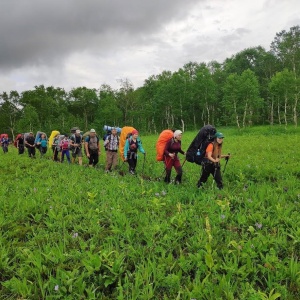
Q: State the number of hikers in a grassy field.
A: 12